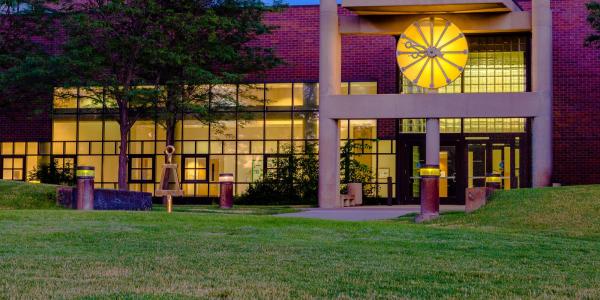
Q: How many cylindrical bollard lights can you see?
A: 4